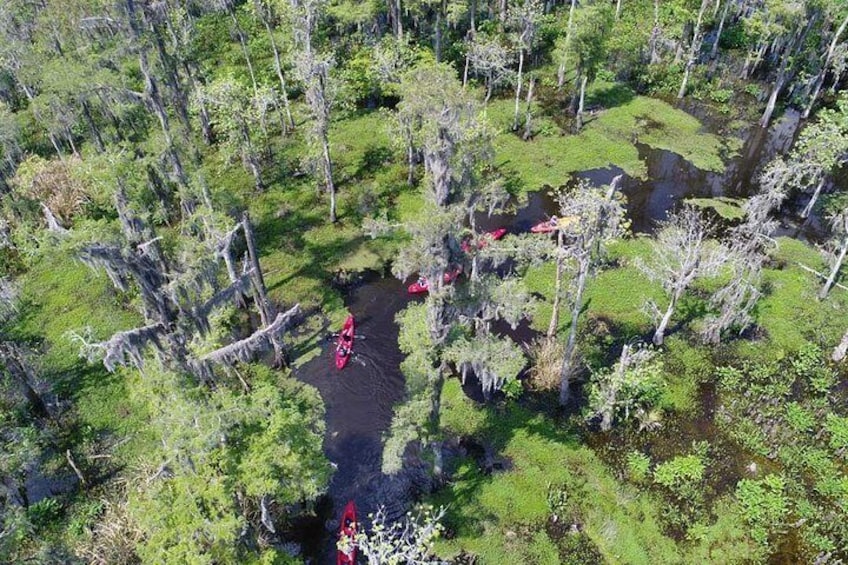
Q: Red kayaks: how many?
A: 5